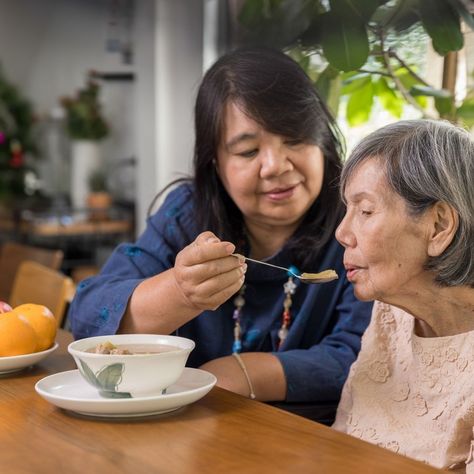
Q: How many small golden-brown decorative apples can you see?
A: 0